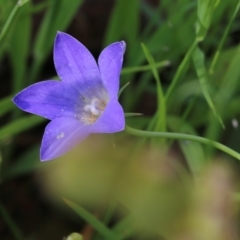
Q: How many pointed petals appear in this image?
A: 5